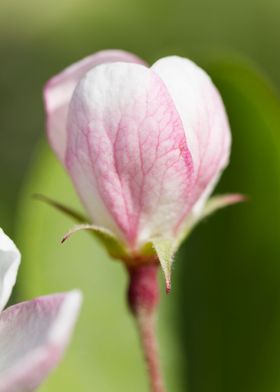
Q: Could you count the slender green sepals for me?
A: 4